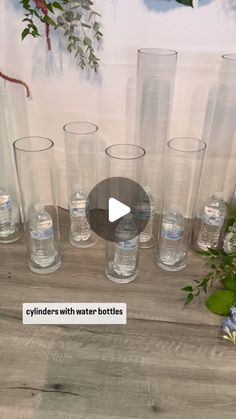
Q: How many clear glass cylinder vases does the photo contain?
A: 7